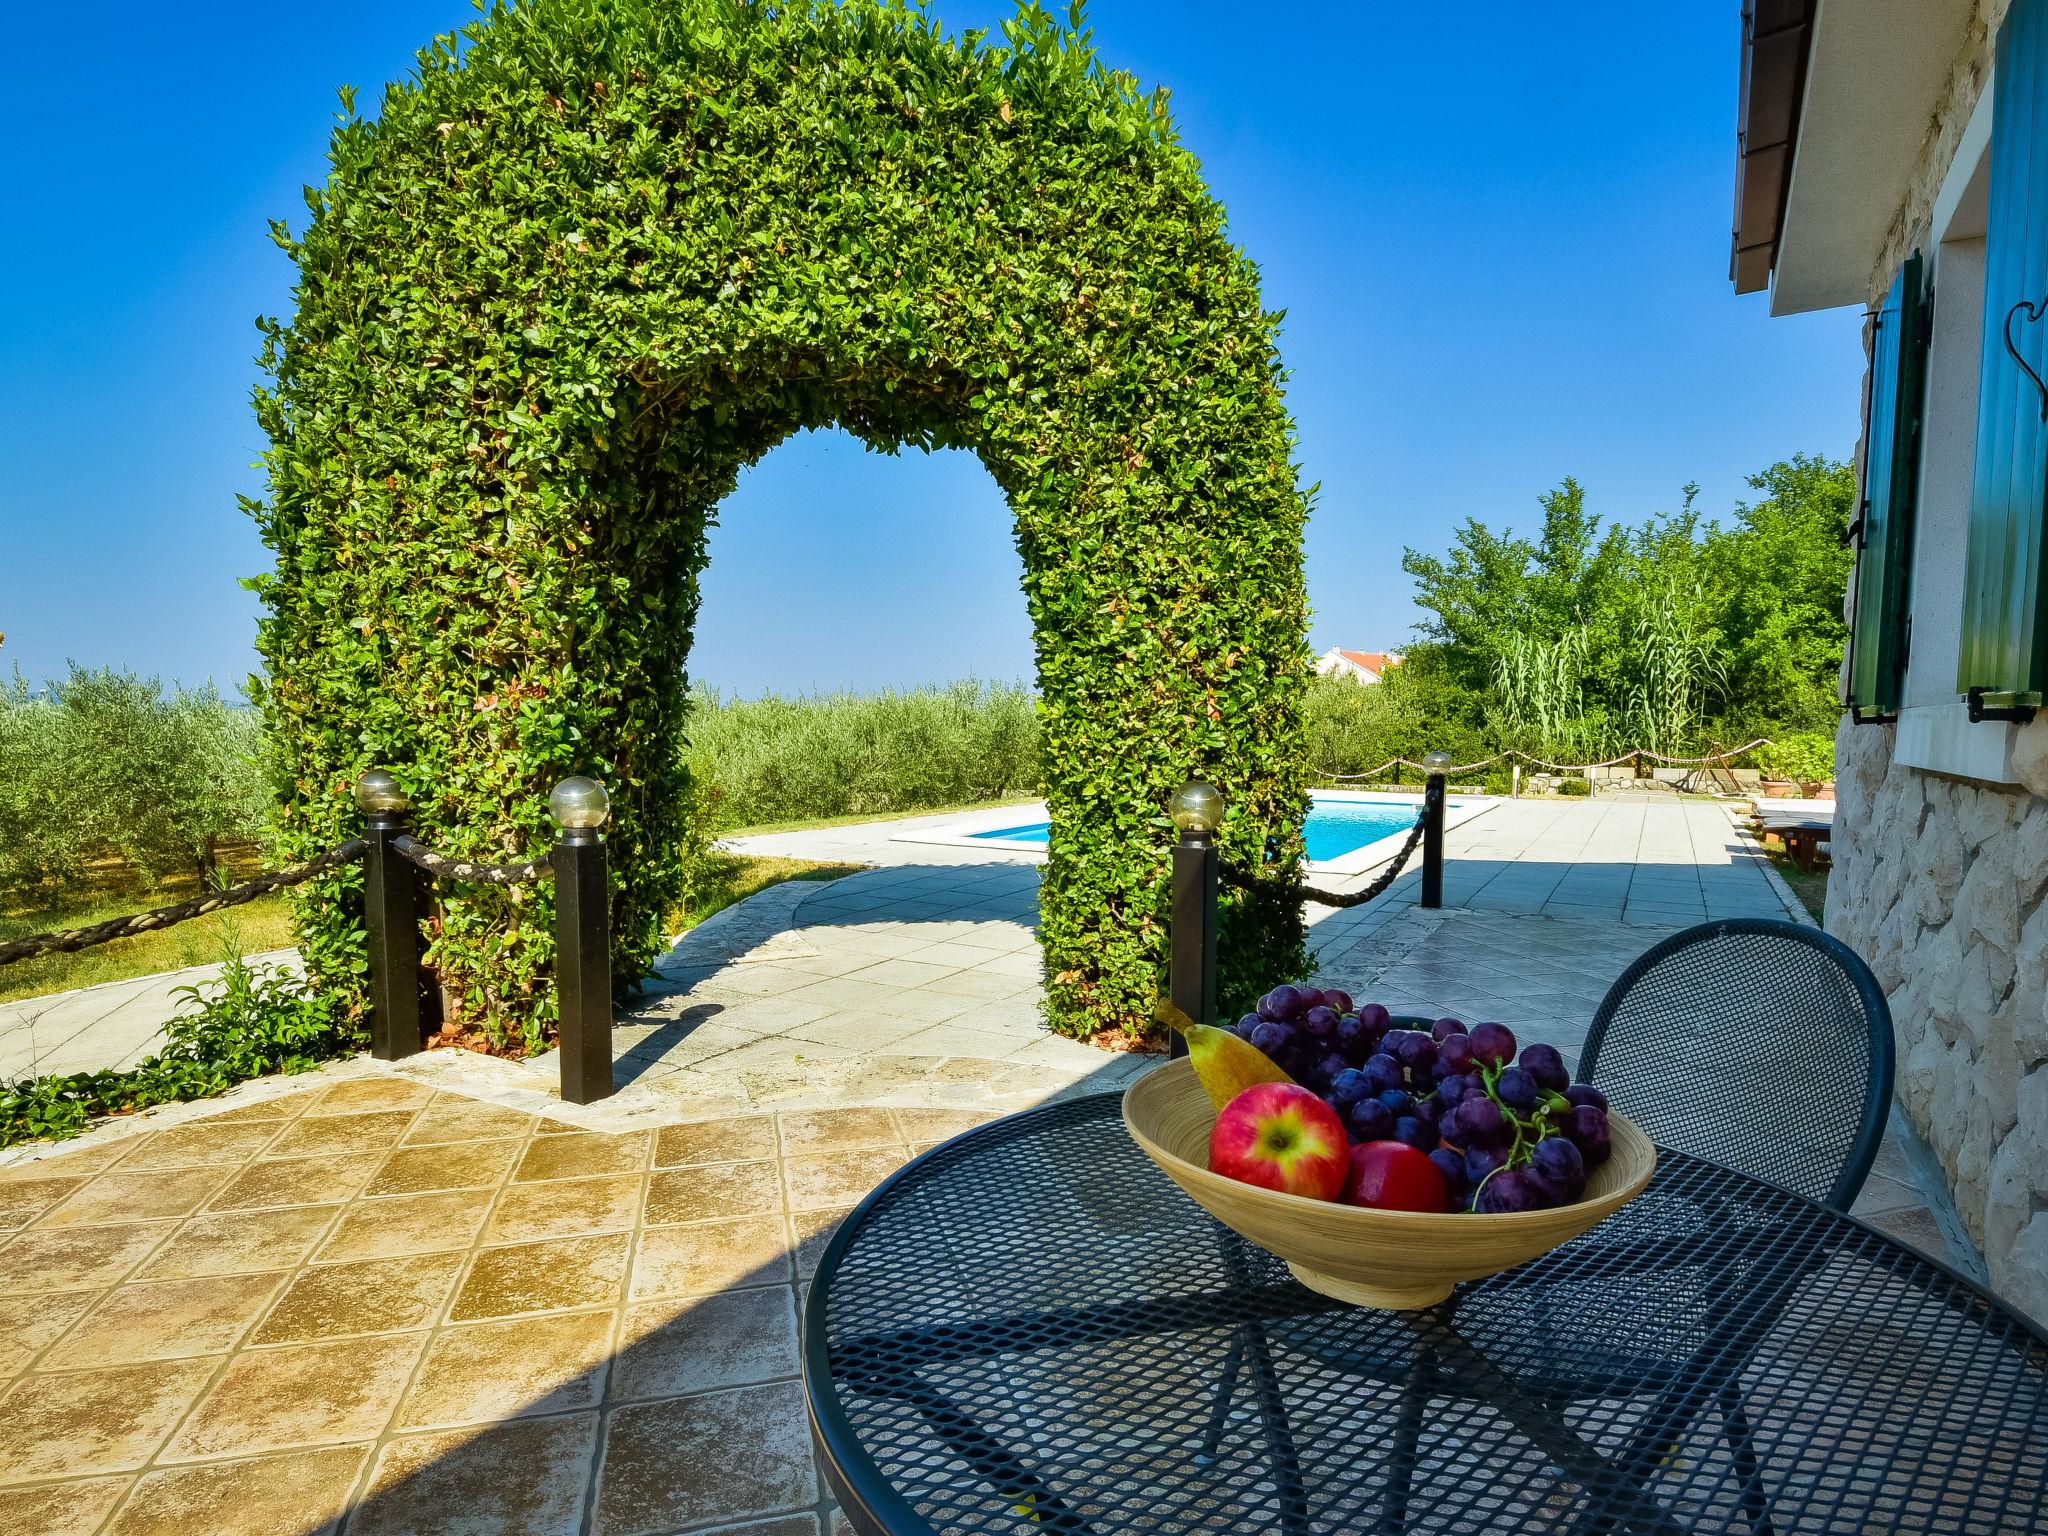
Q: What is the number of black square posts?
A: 4